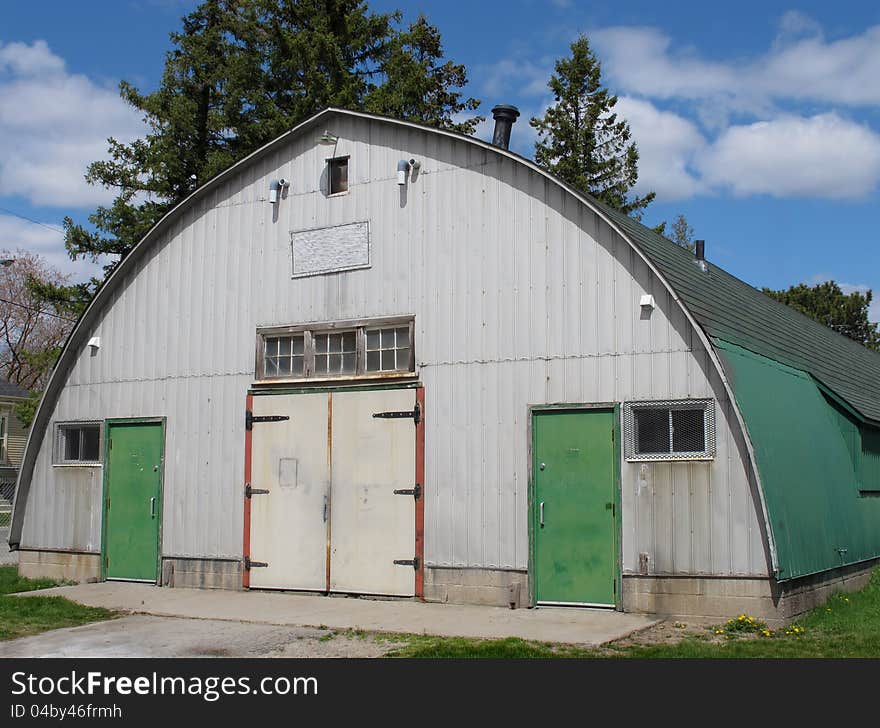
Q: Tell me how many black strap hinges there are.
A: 6